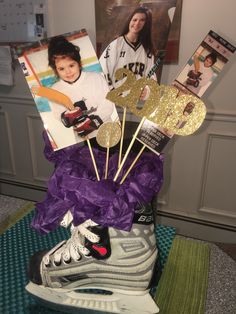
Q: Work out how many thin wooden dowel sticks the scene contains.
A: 5